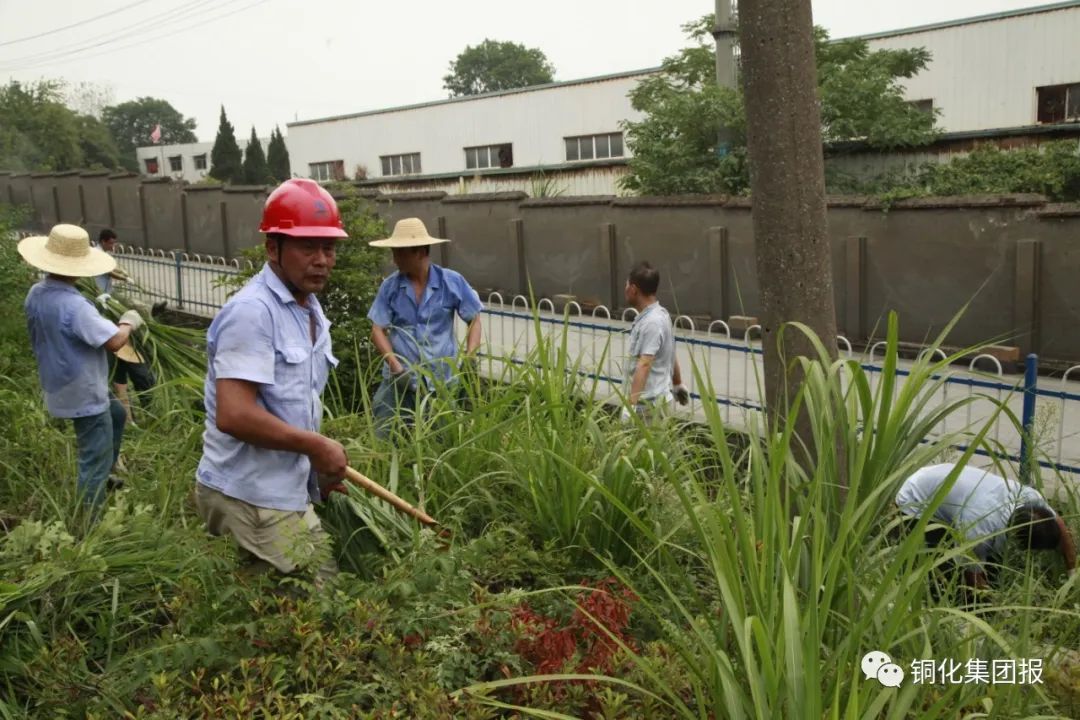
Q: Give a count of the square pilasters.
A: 14